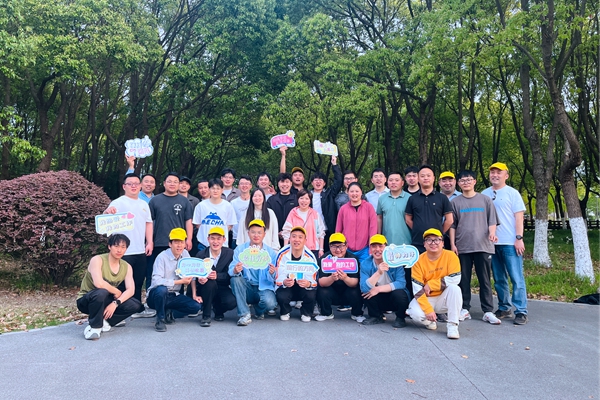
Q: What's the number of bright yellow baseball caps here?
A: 10